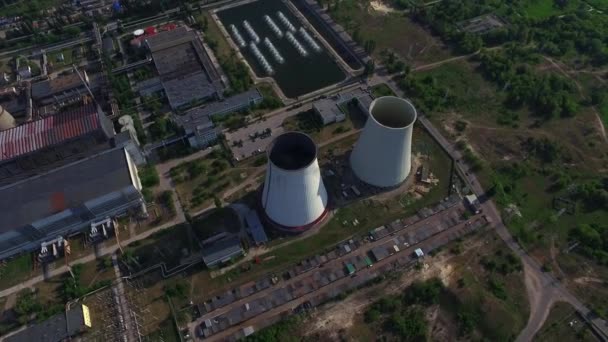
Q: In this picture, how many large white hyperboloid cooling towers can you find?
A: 2